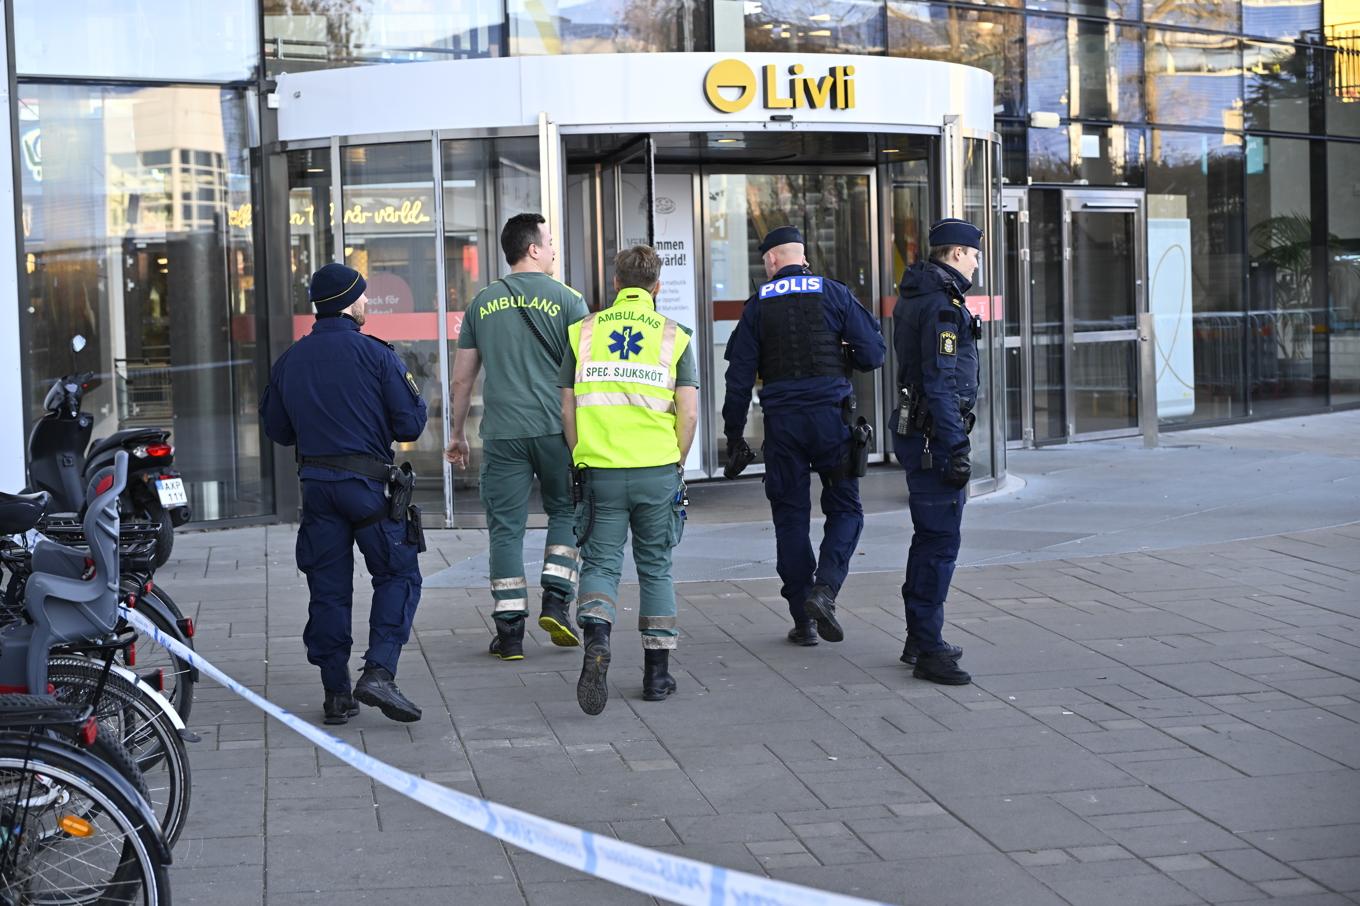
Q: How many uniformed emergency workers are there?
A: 5